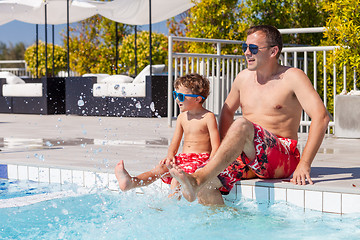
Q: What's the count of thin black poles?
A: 7